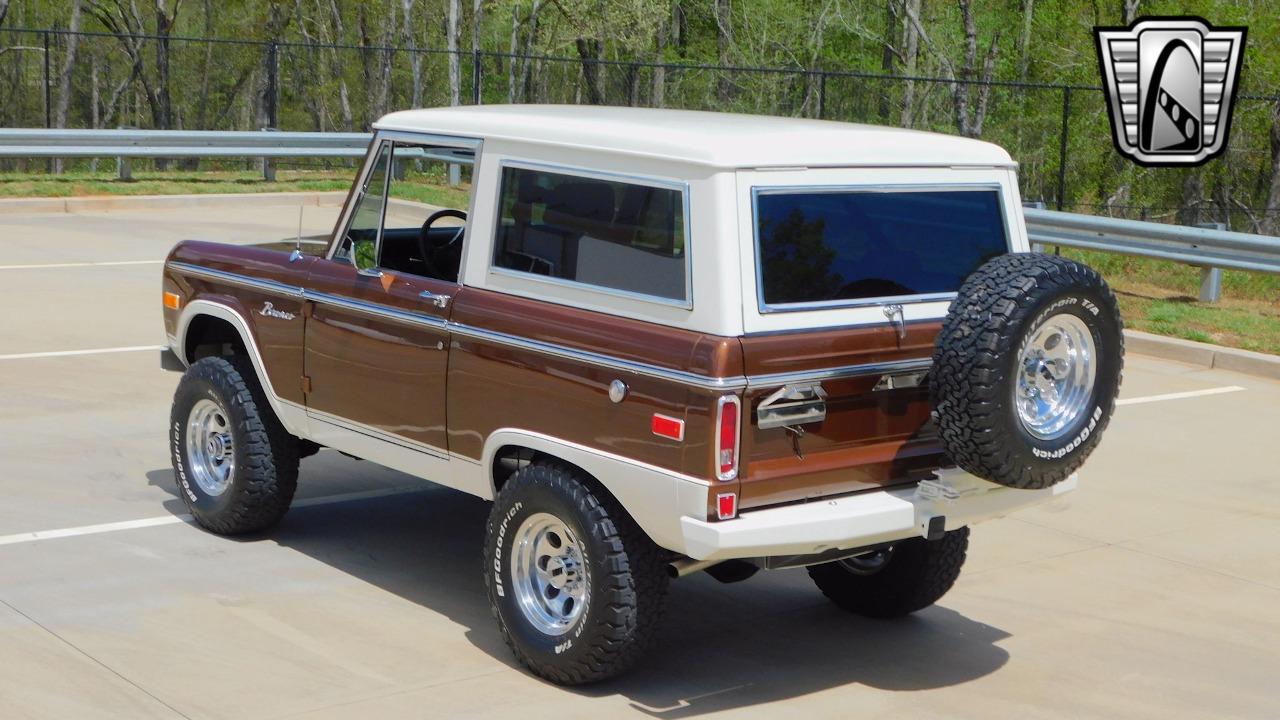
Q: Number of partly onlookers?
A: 0